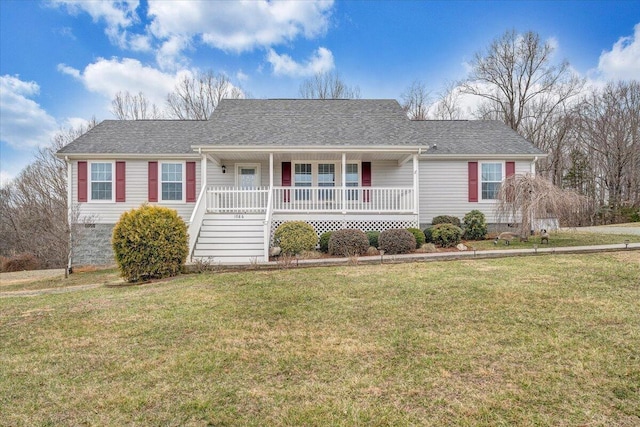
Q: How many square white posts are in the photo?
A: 4